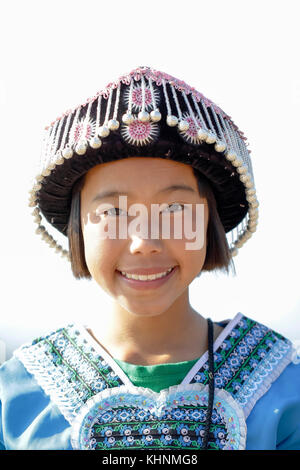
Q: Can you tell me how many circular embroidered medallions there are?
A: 4